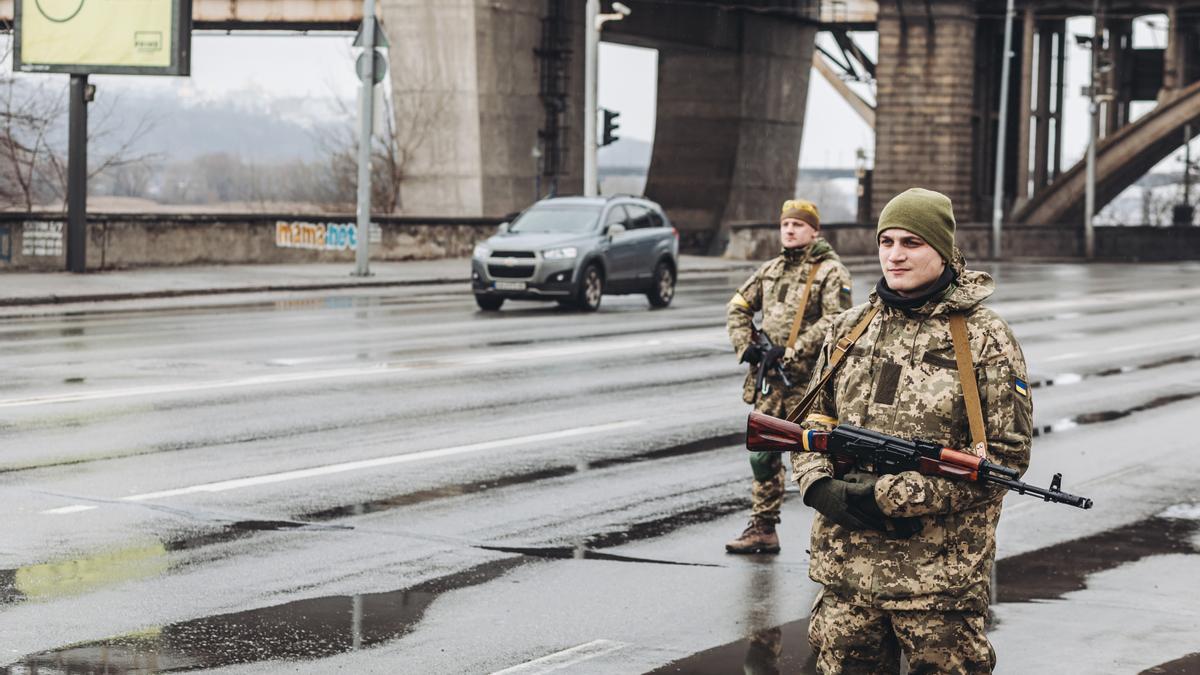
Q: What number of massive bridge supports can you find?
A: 3